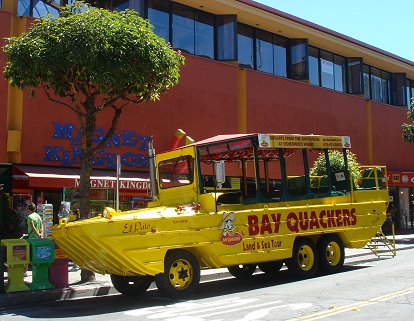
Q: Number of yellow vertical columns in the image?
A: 3